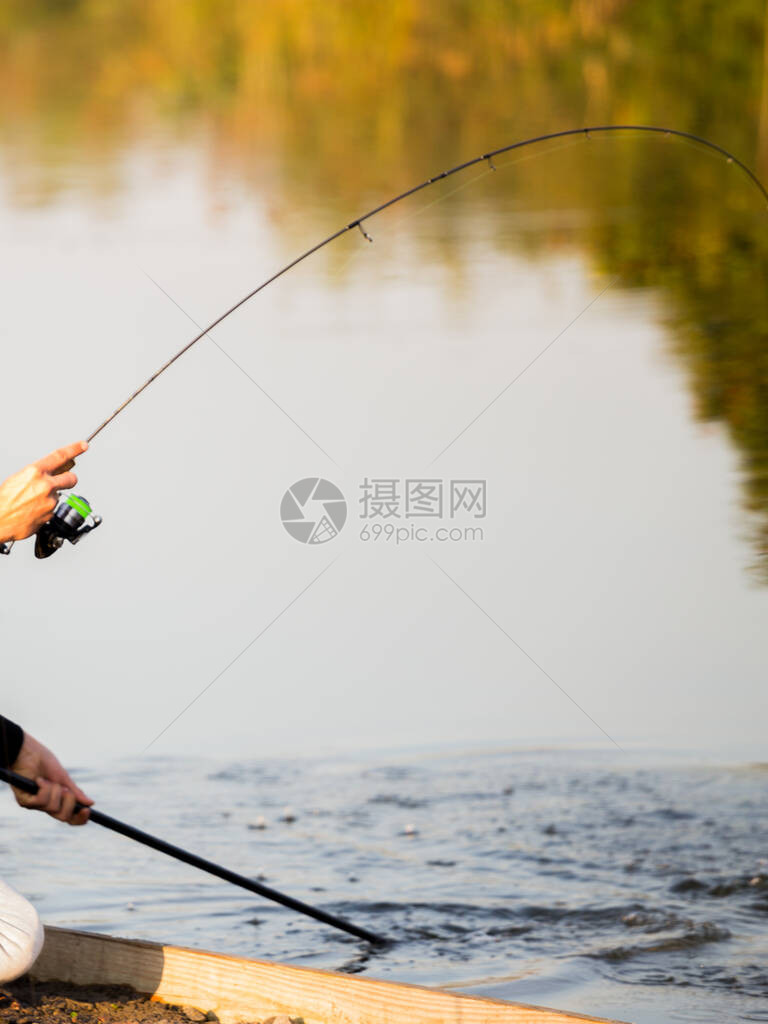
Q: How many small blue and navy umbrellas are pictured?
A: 0